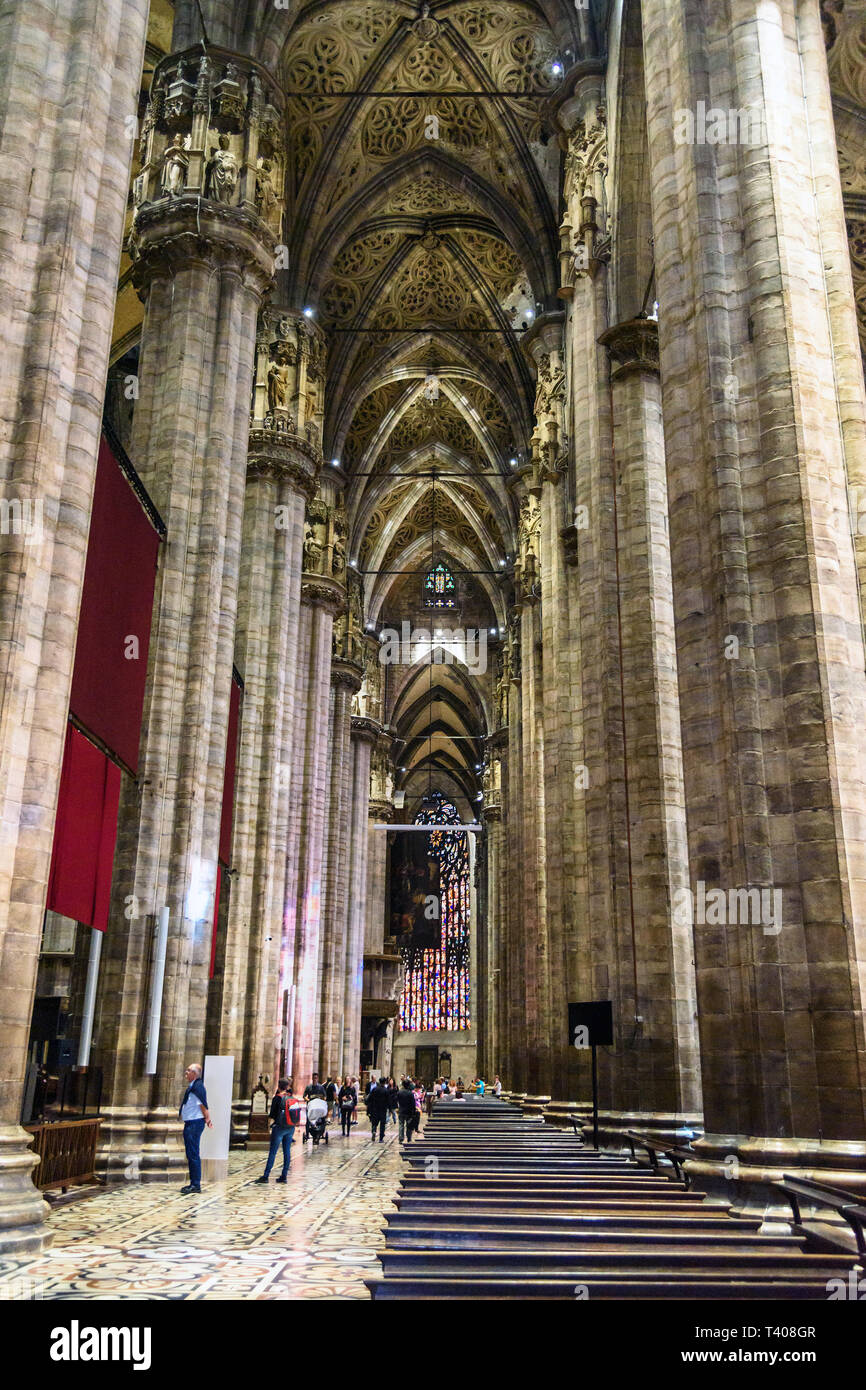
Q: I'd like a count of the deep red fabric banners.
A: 4